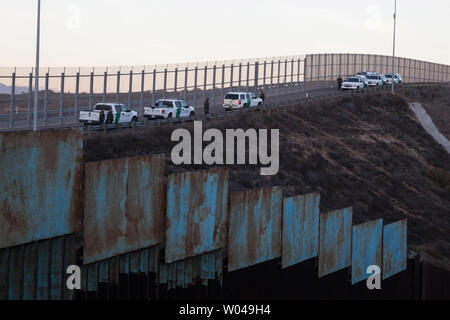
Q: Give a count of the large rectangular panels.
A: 8